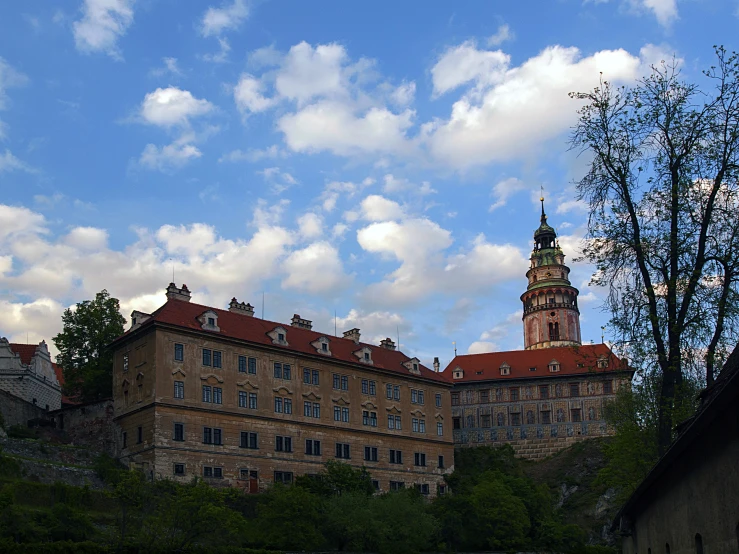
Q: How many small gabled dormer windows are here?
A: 10